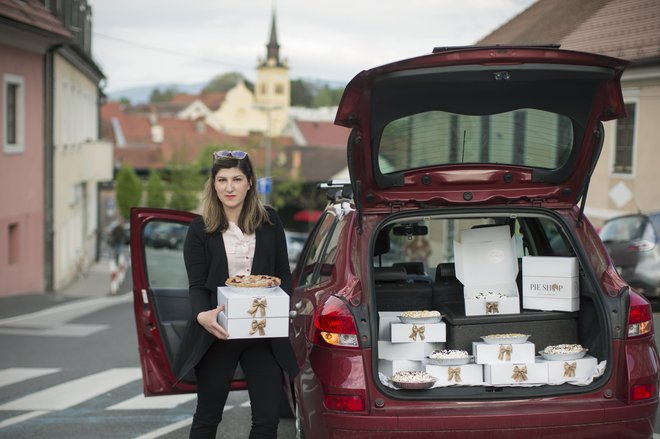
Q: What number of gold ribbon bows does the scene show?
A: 8